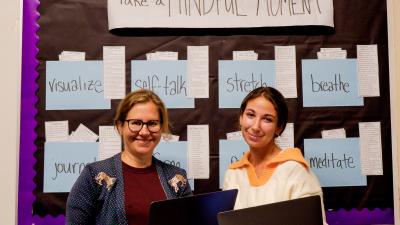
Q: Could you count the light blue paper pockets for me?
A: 8